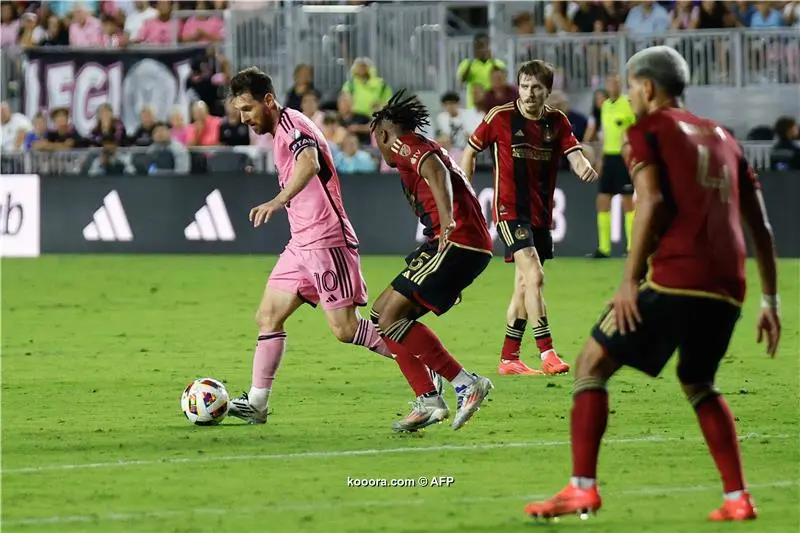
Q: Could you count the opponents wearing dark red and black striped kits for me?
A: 3